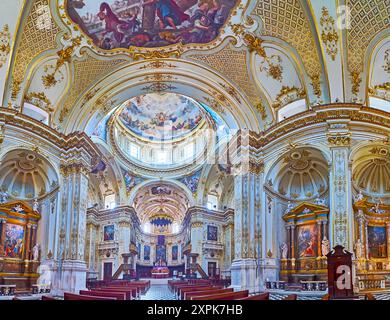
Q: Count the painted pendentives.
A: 2